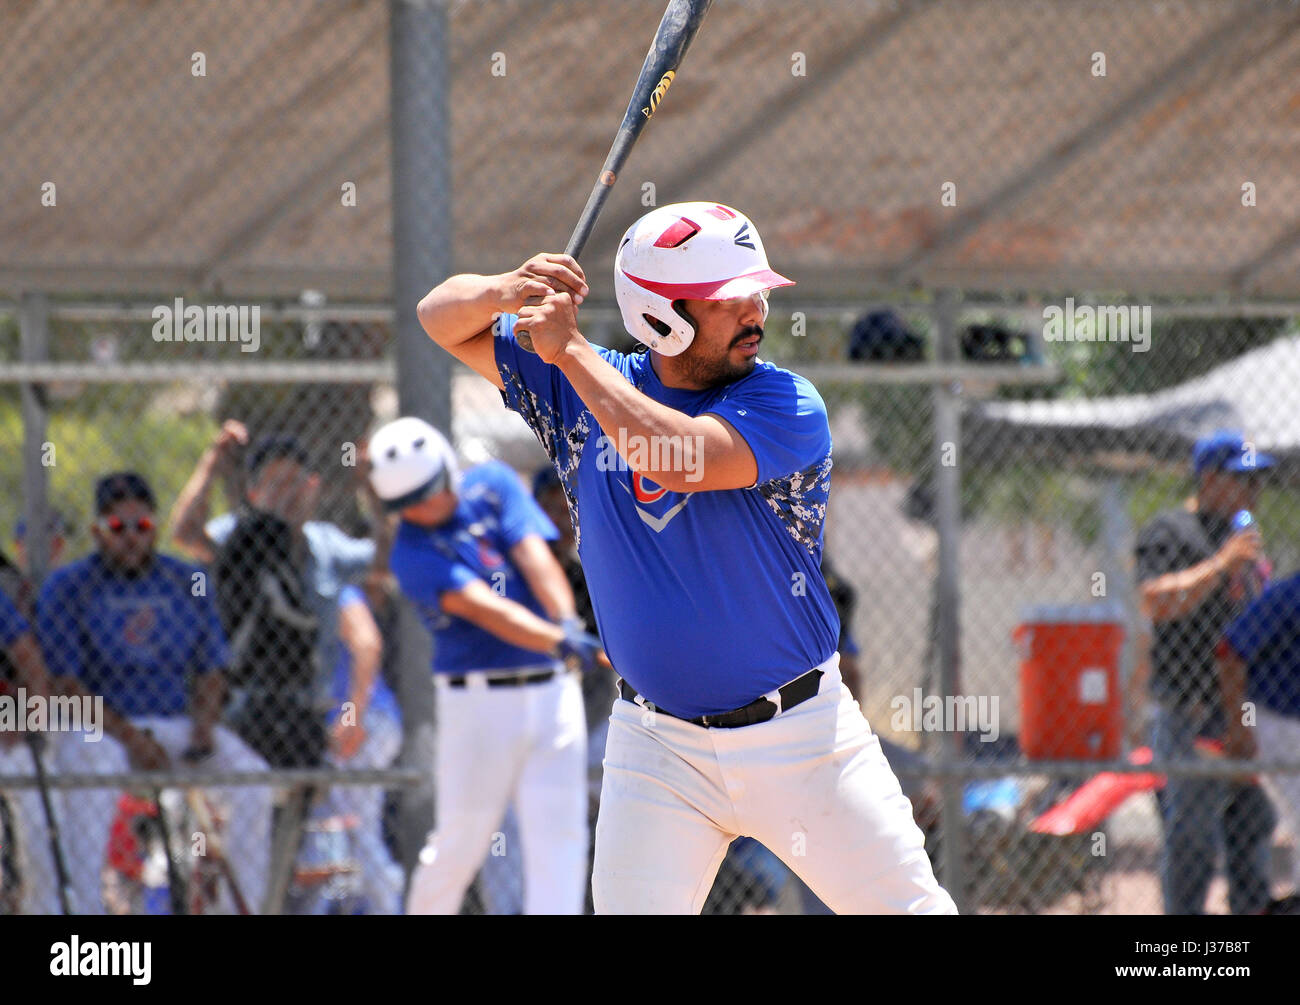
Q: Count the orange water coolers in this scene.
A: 1